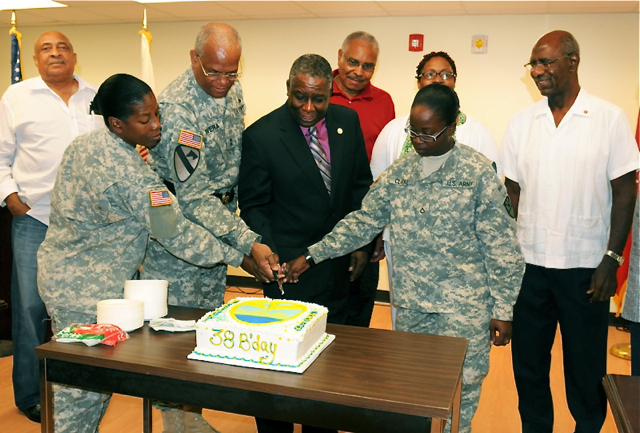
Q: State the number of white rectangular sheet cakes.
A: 1